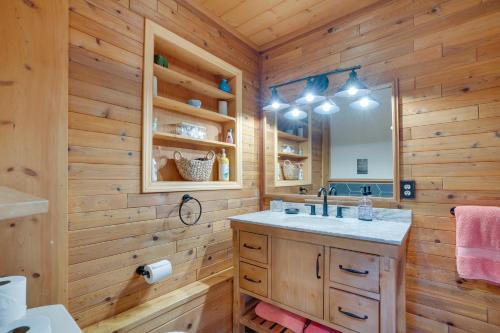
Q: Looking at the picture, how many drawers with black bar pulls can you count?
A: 4